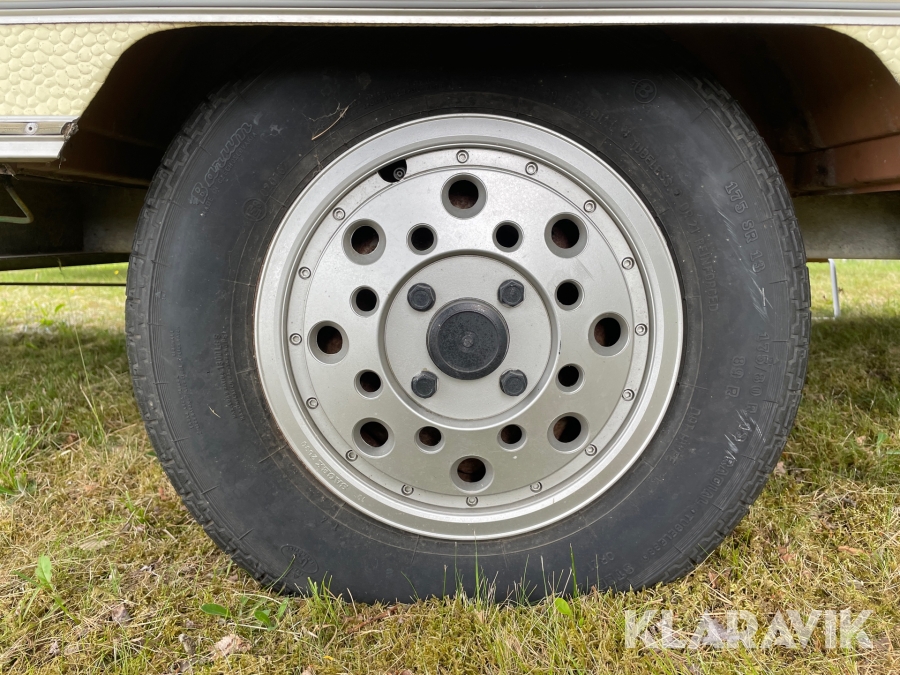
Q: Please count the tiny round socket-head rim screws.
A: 15